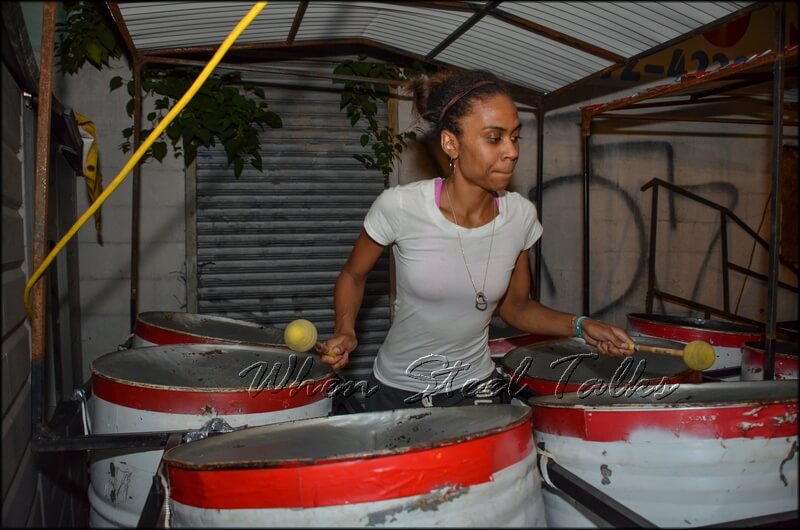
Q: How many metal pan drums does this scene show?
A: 8